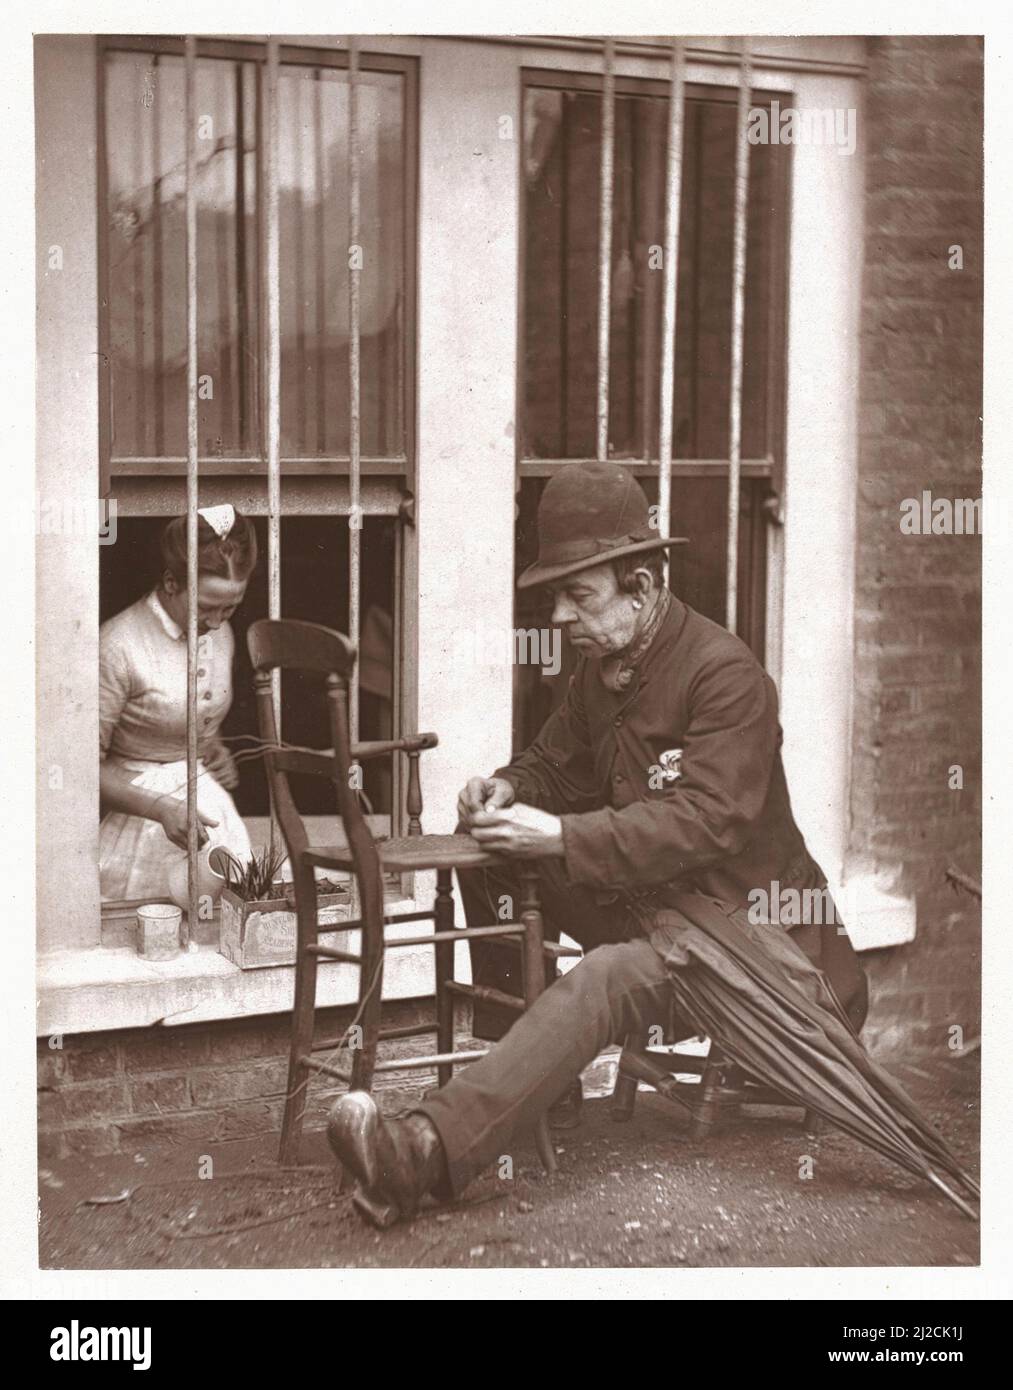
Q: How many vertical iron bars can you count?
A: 6